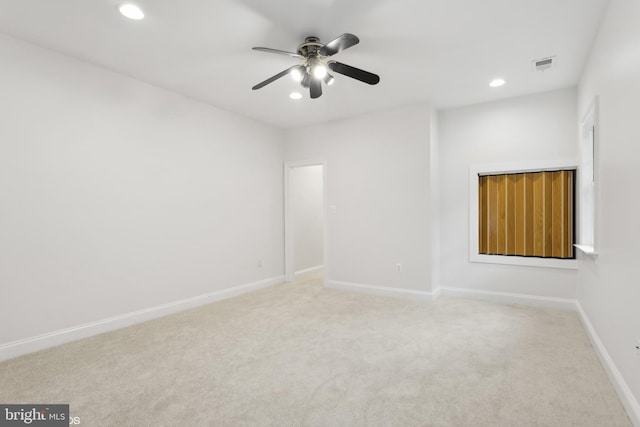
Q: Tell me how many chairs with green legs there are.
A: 0